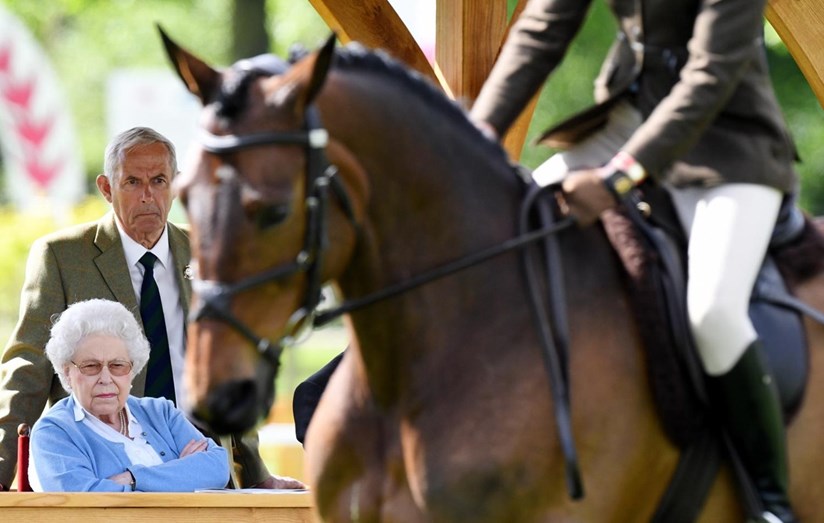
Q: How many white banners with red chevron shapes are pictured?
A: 1